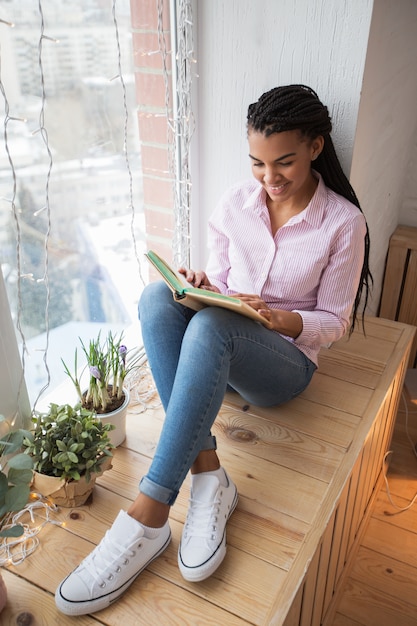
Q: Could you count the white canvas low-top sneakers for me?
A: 2